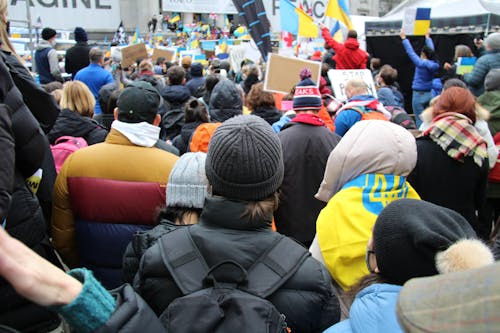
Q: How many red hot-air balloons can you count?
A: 0